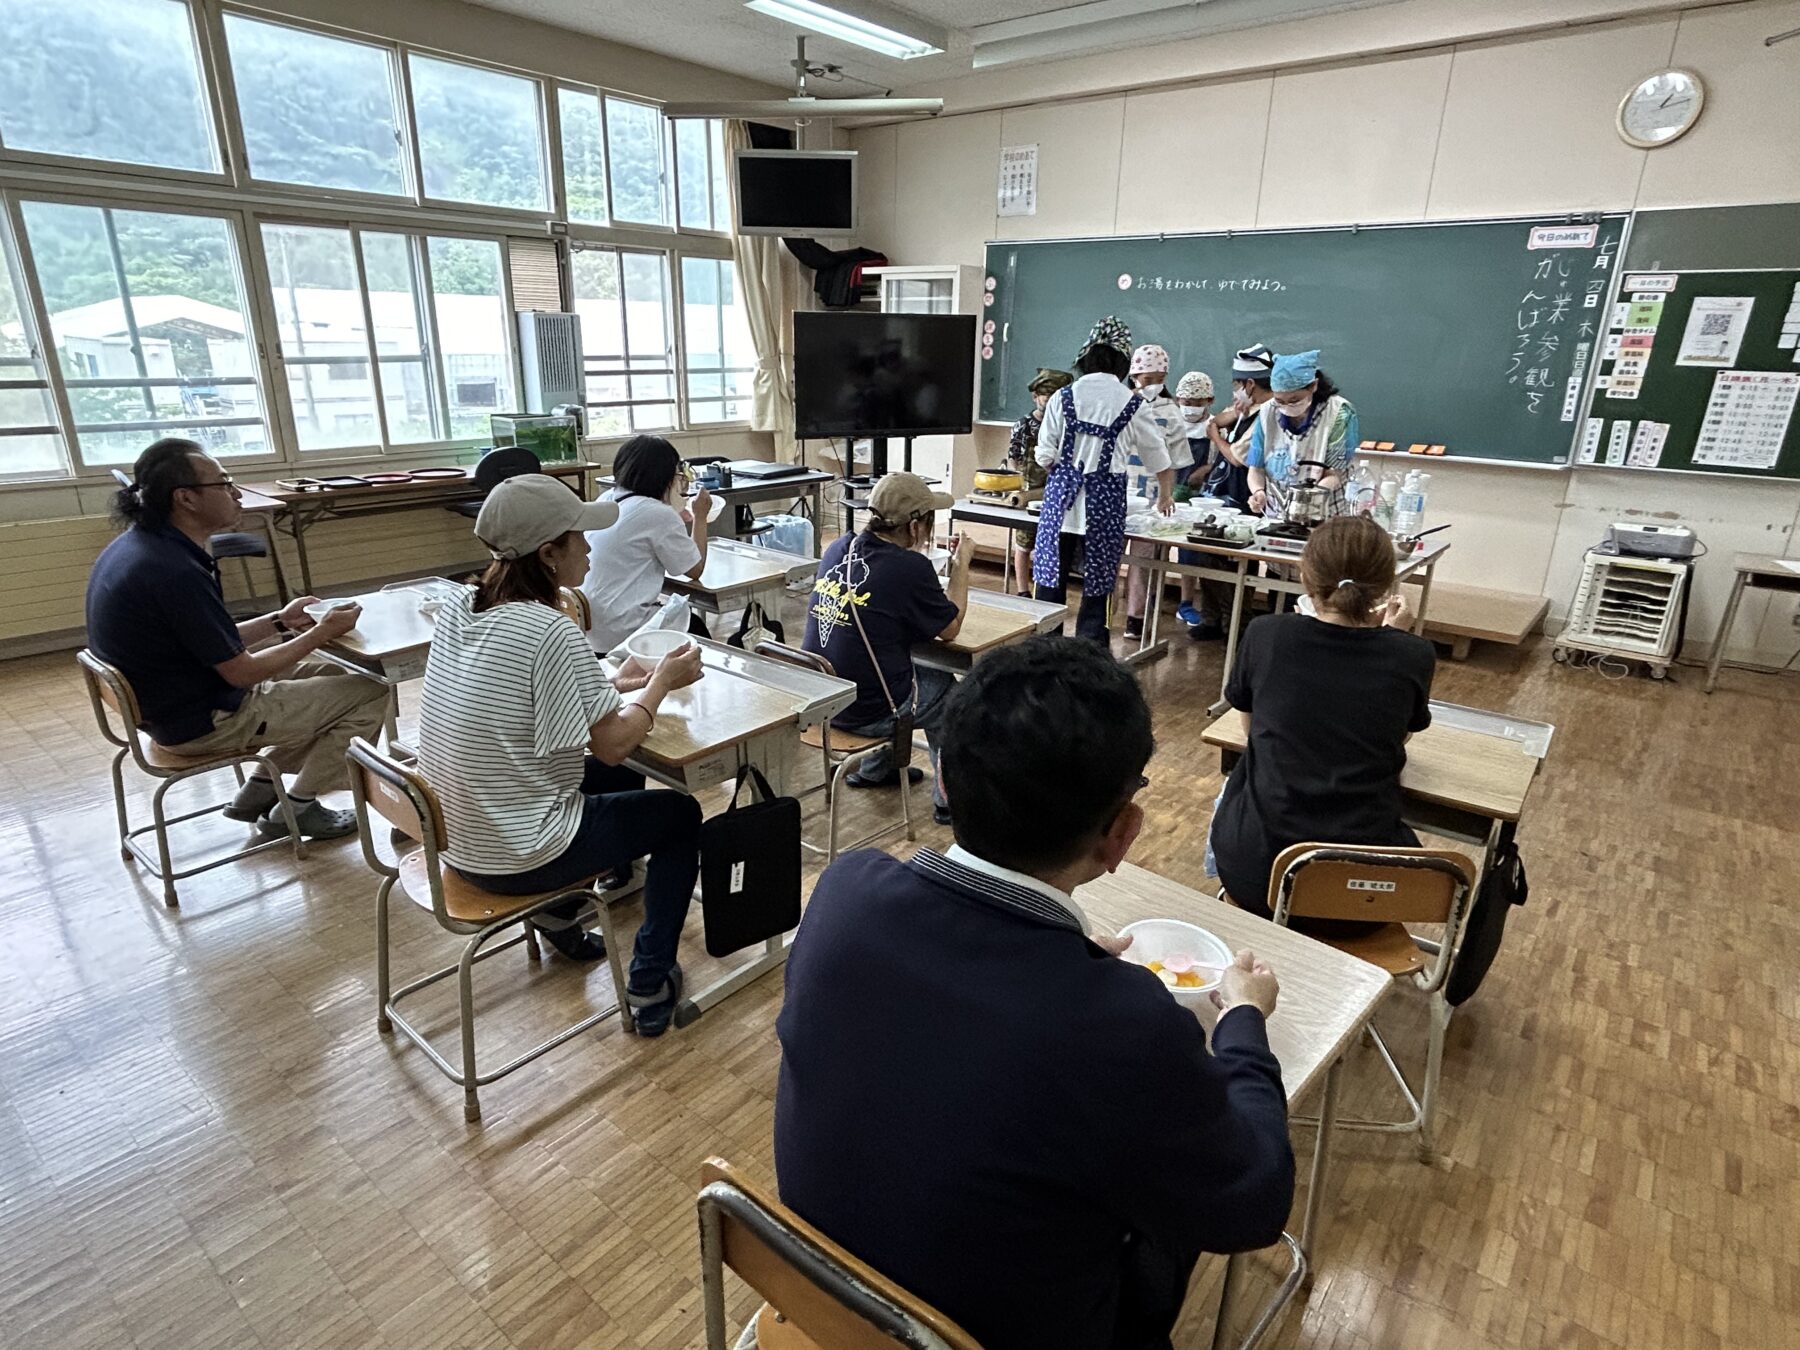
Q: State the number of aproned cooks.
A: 6